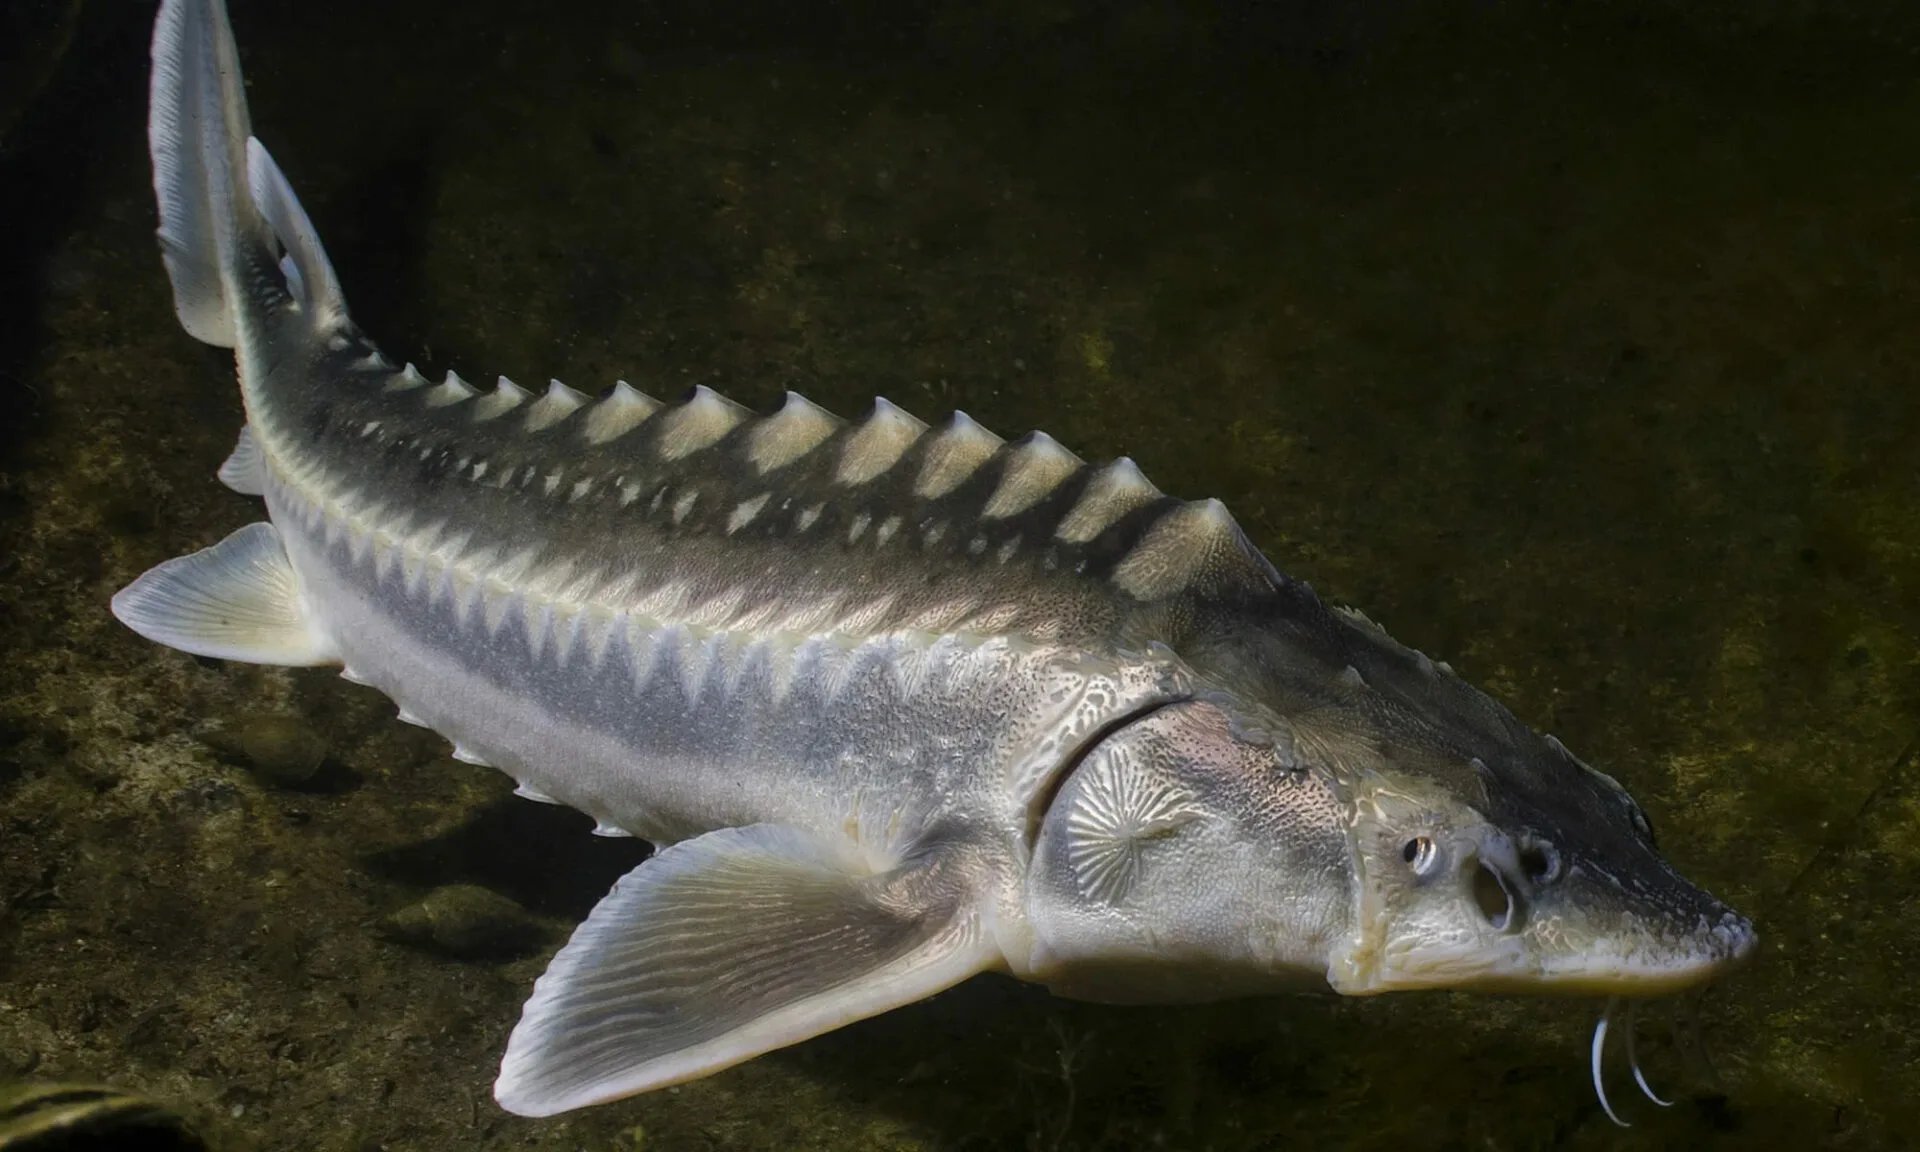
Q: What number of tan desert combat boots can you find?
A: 0